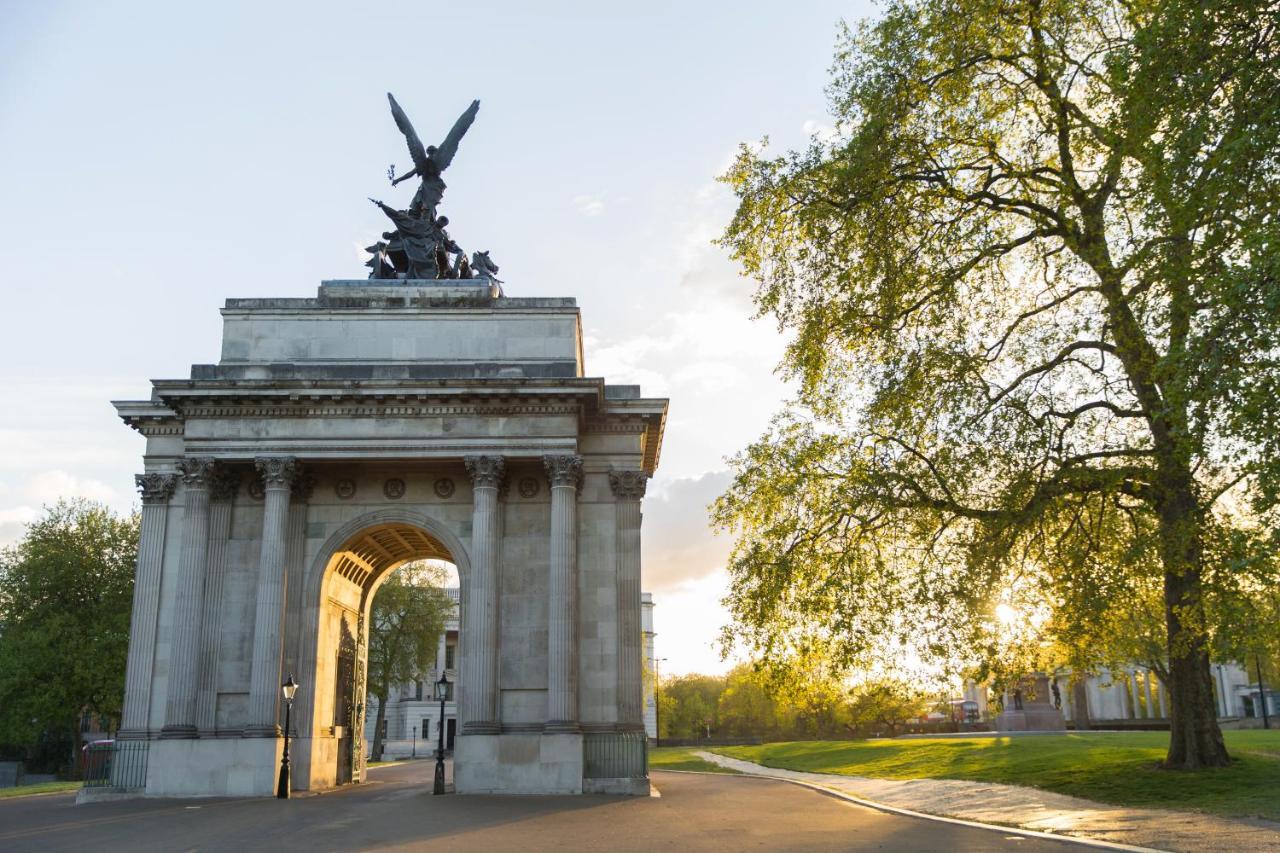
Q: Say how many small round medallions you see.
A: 5